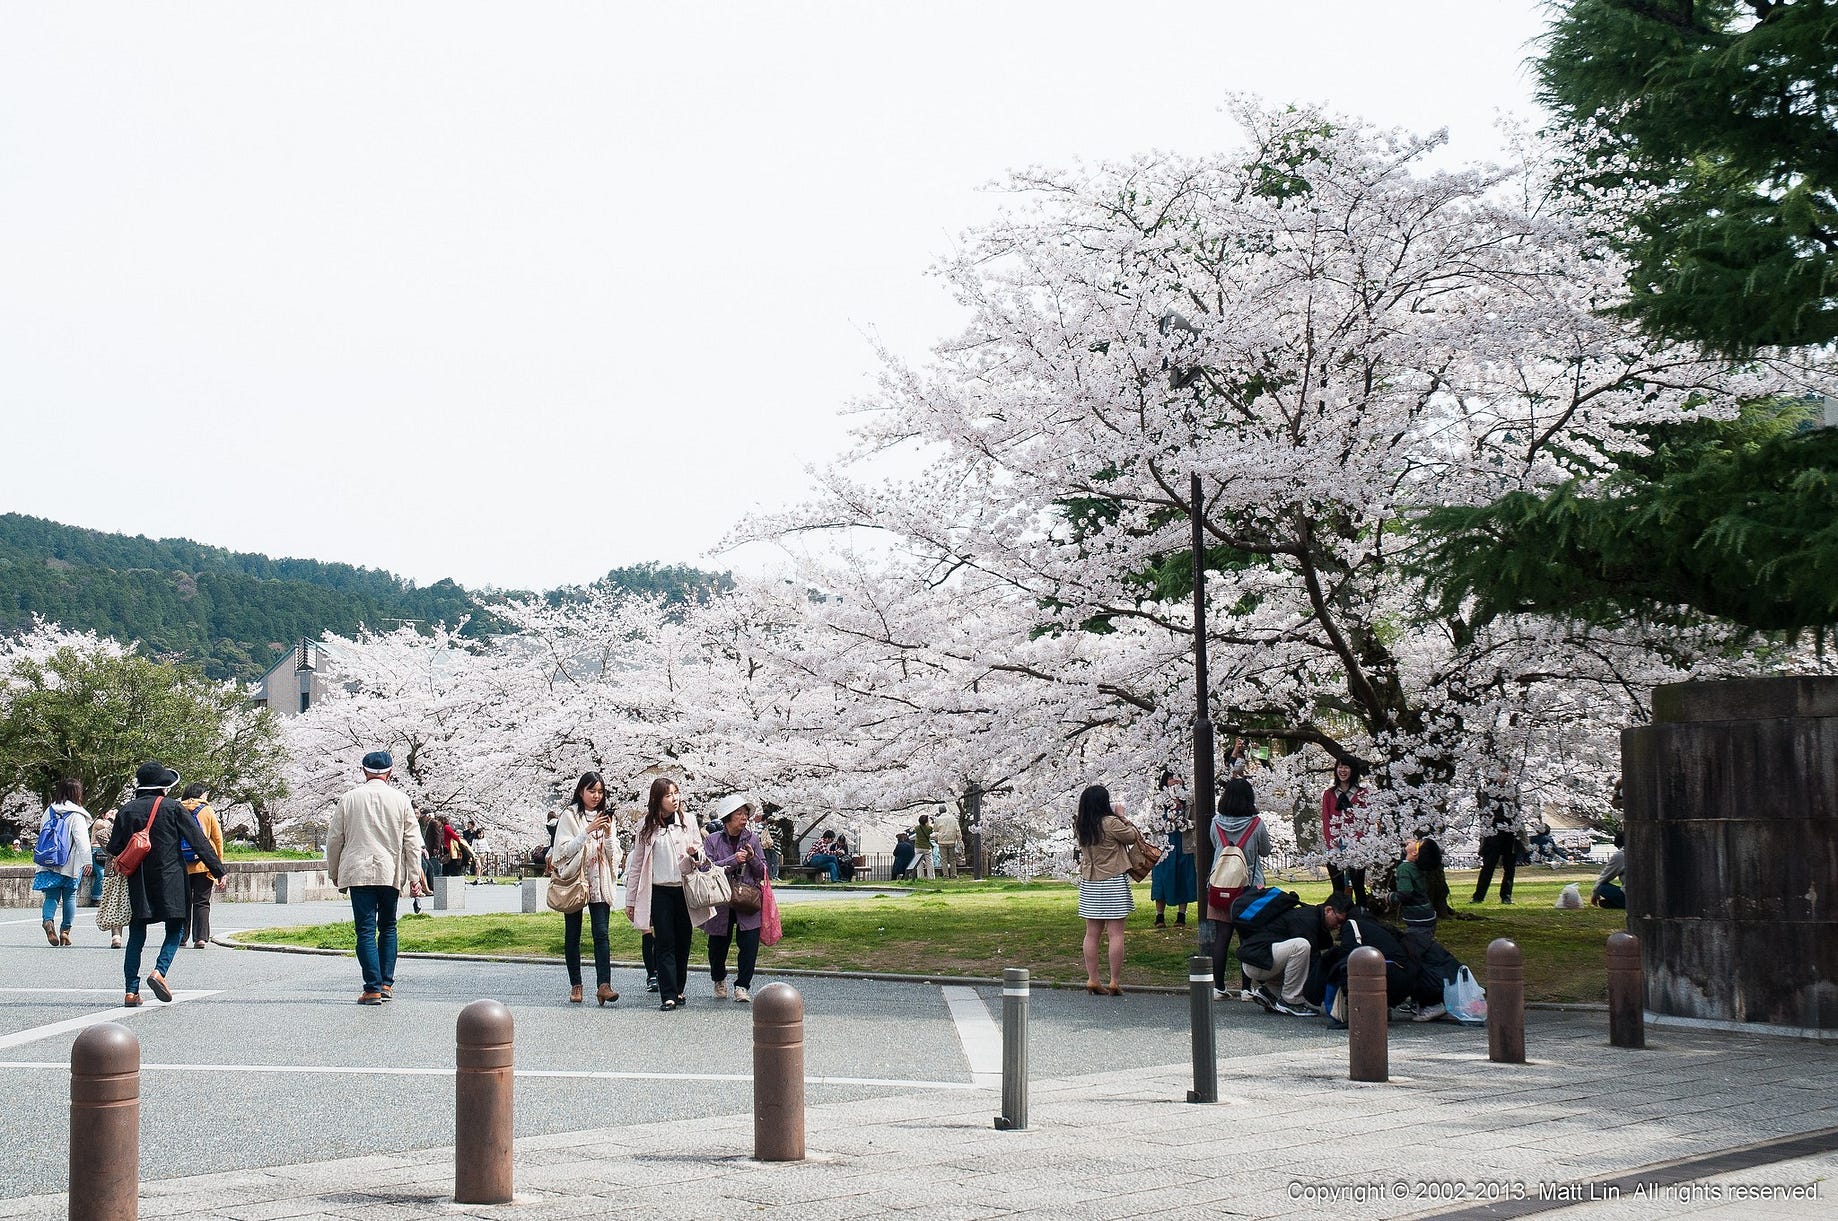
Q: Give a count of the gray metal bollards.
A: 2